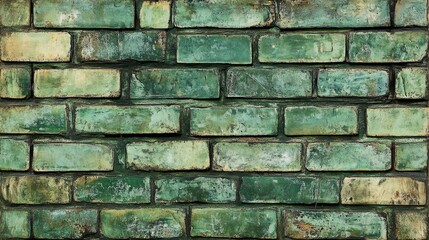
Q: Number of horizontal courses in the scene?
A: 7